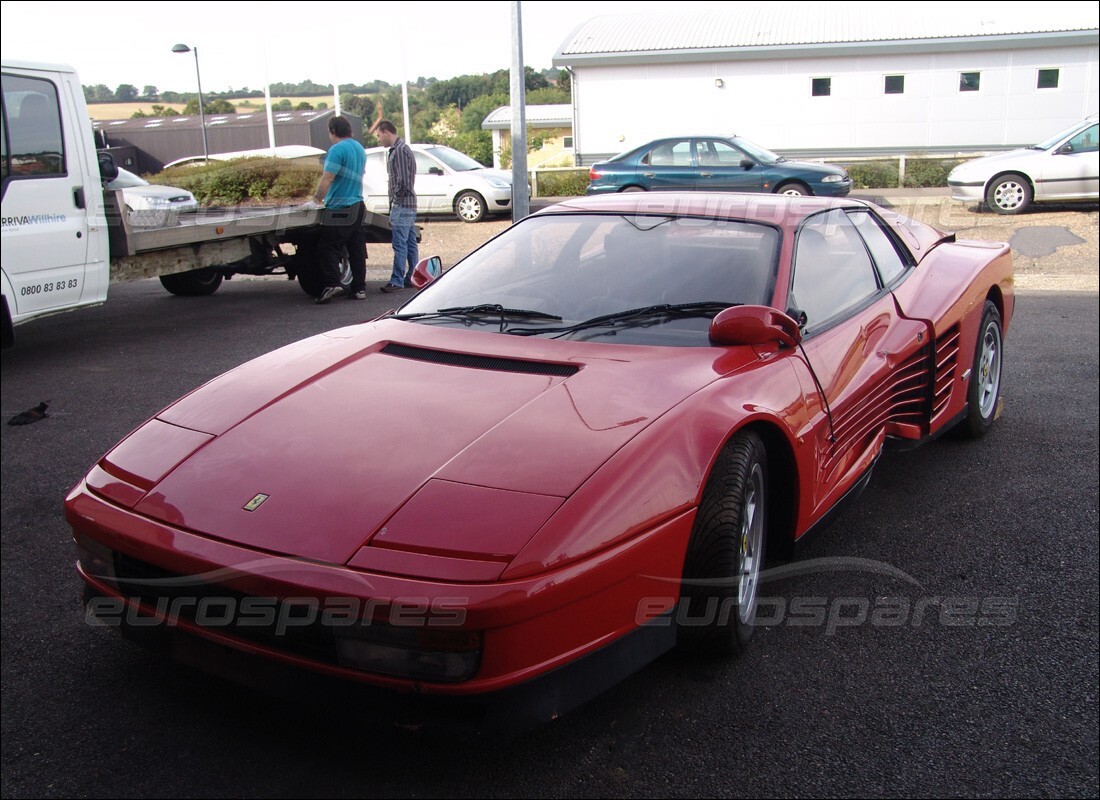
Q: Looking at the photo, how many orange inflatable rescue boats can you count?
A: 0